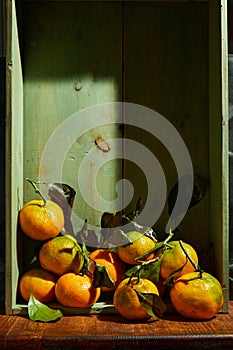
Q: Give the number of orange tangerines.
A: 9